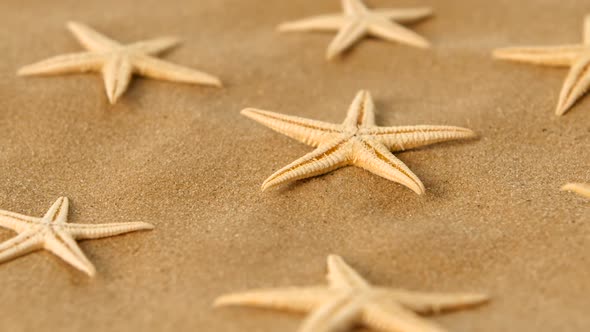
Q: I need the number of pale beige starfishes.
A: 7